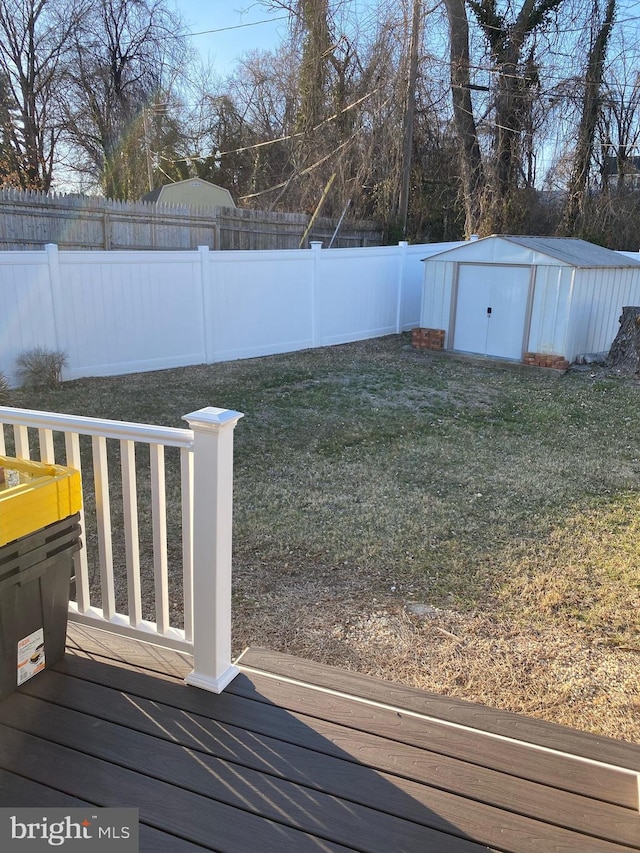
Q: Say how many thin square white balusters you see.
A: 8